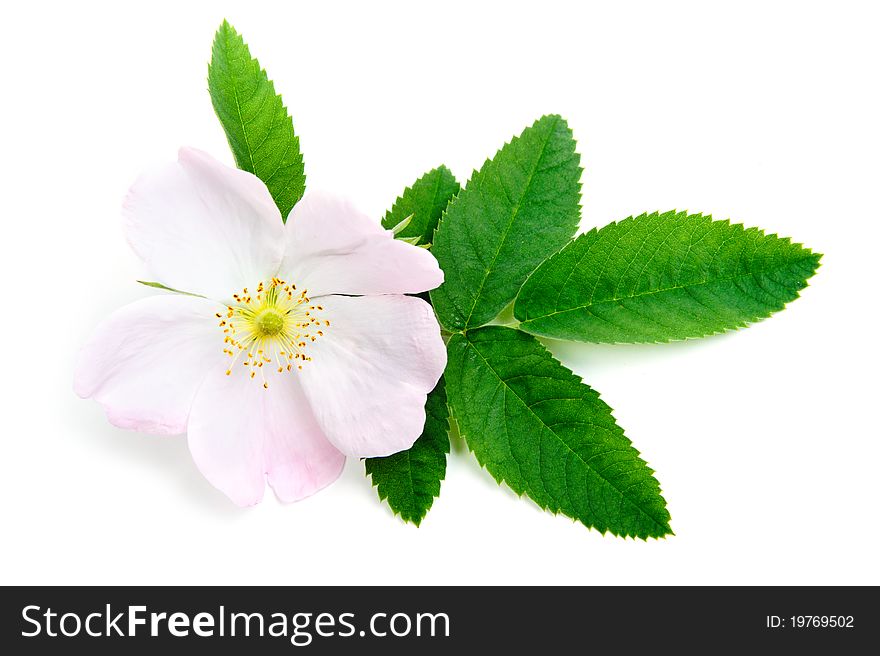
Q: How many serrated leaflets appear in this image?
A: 6